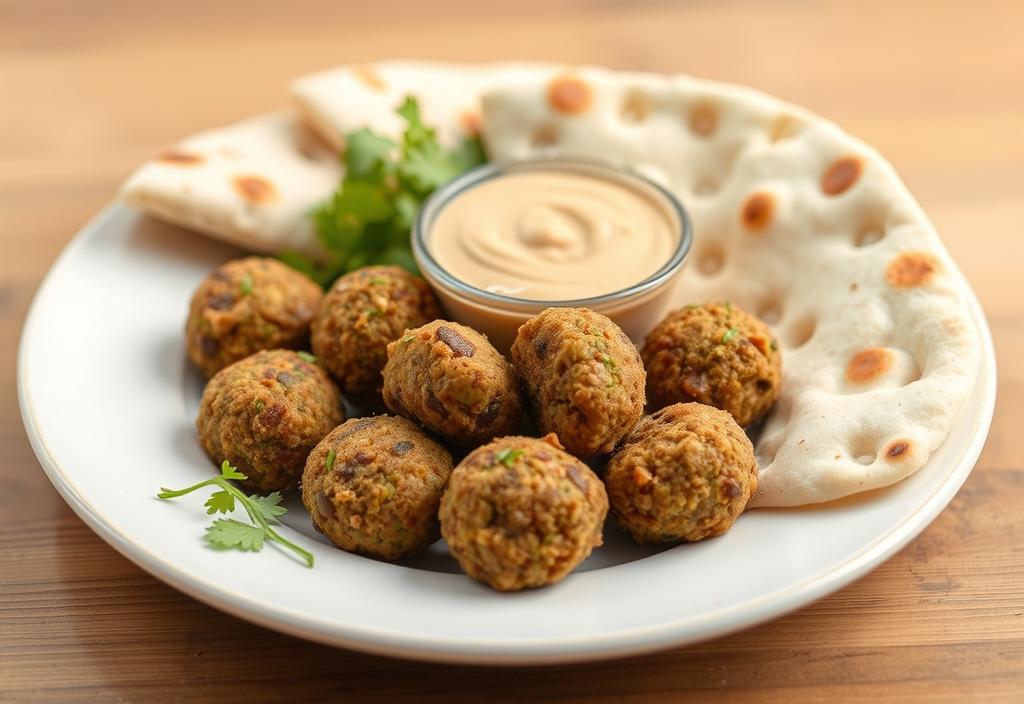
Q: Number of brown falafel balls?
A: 9